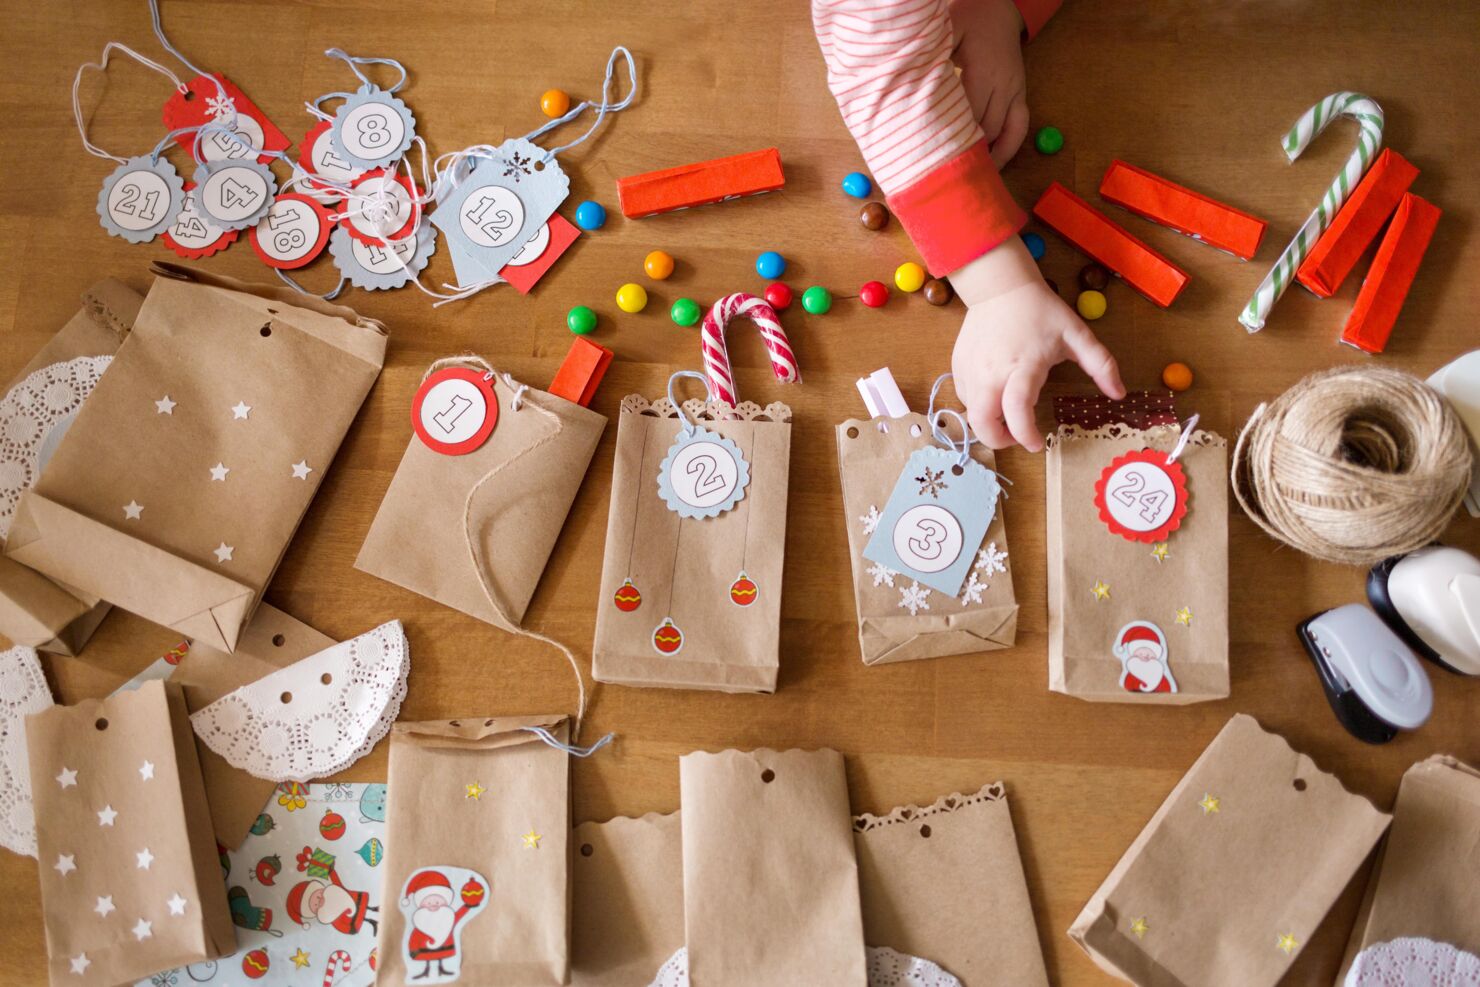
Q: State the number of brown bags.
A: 14